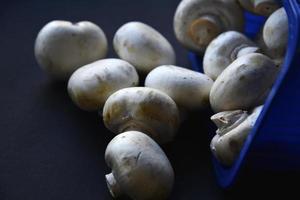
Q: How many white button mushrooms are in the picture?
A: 12